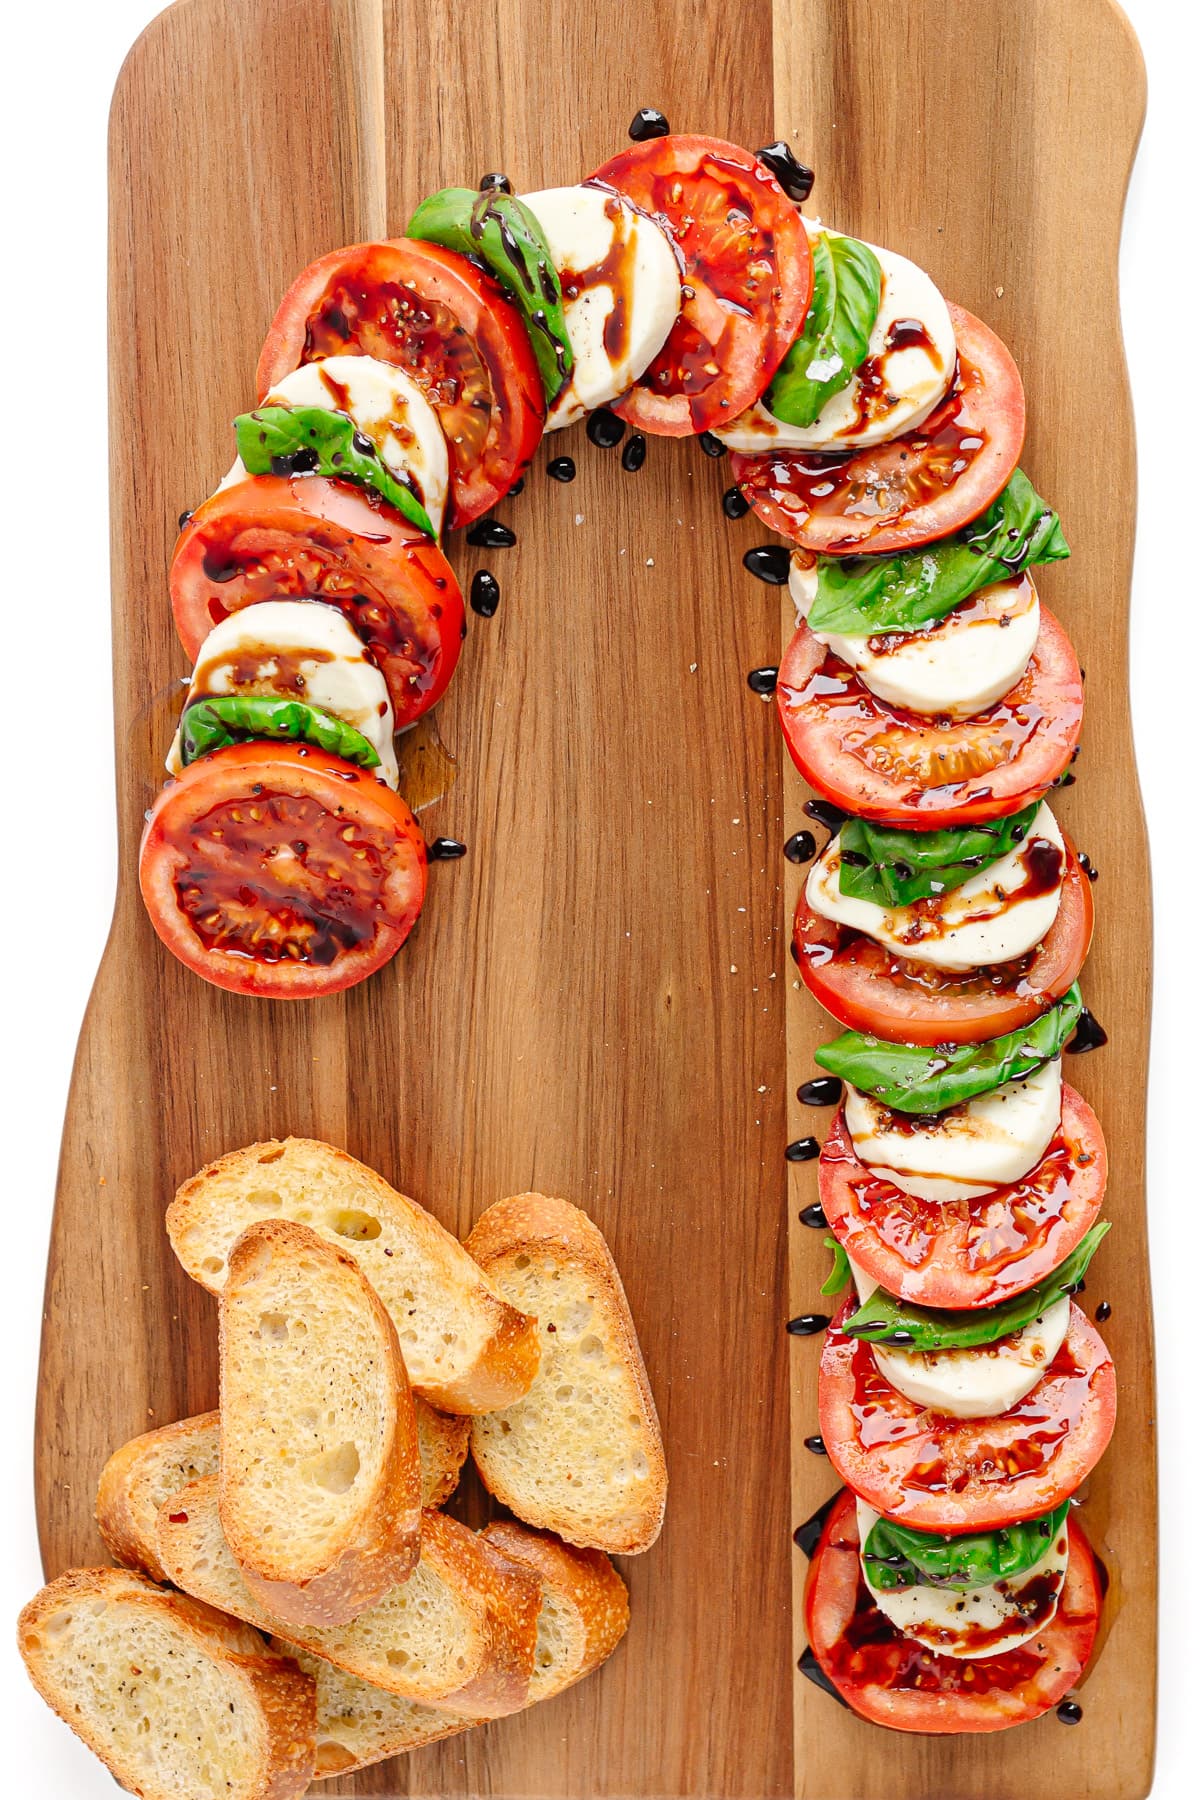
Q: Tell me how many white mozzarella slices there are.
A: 9